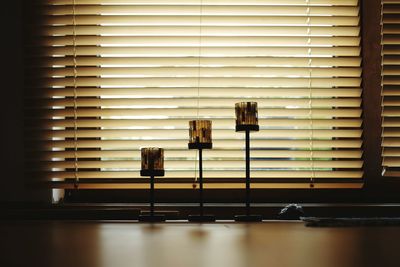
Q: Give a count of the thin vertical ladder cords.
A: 3